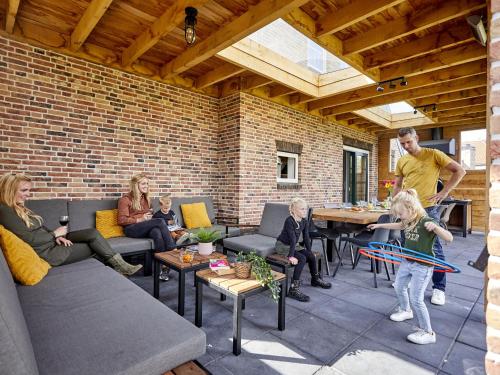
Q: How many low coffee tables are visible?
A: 2